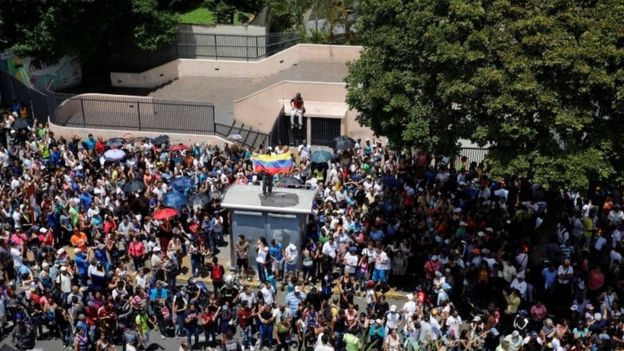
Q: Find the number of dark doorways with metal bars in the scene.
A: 2